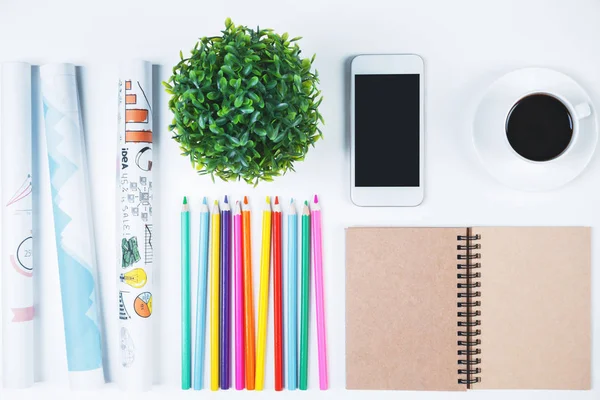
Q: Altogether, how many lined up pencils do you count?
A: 11